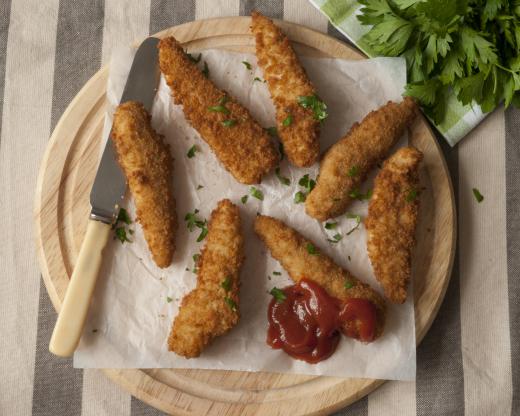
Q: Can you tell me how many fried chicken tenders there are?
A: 7